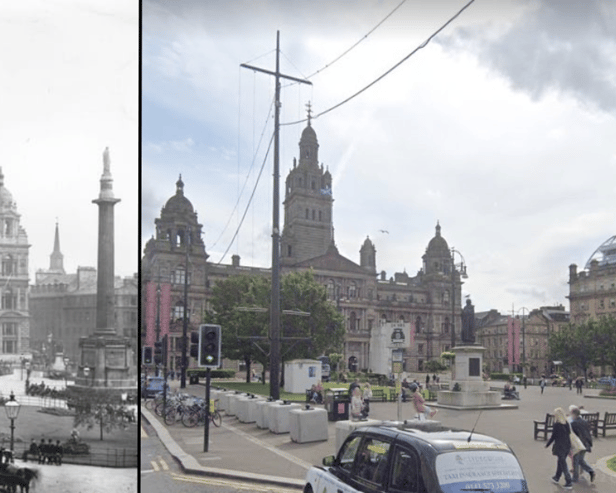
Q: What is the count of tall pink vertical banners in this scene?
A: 4